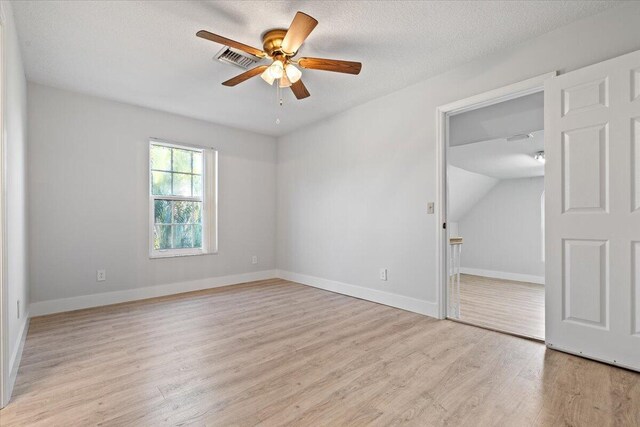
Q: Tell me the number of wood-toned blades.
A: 5